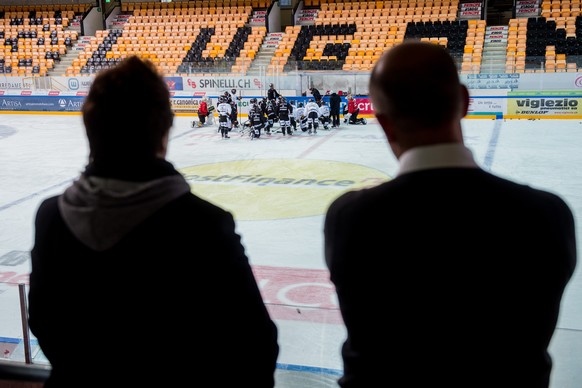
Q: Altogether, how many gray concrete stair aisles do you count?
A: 3